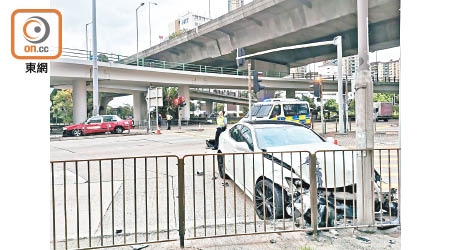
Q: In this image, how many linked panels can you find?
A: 3